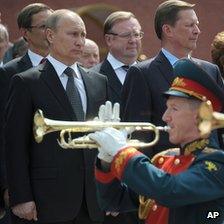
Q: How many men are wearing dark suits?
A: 4